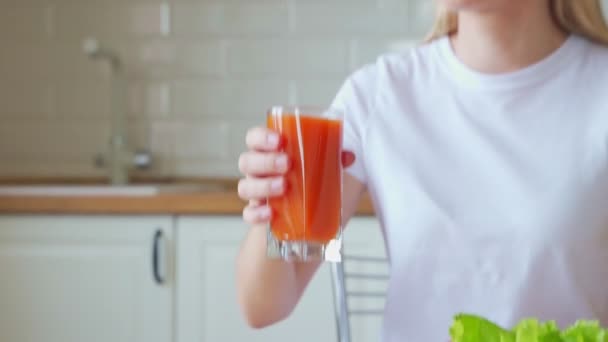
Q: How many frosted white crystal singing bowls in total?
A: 0